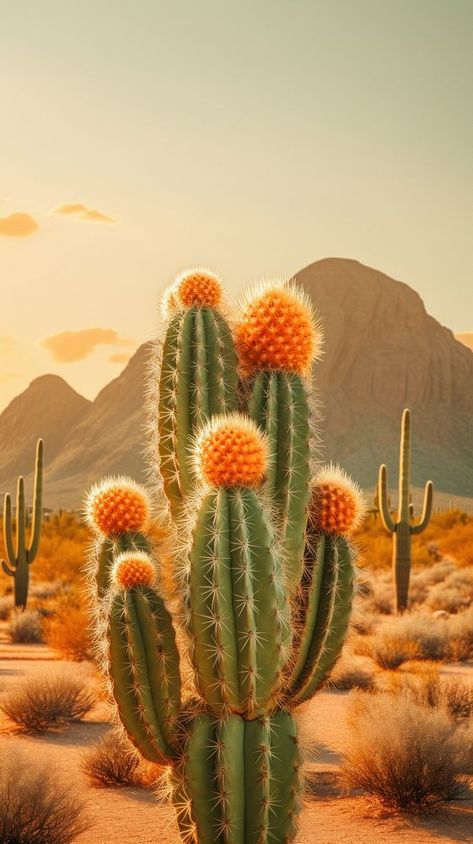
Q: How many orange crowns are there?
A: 6